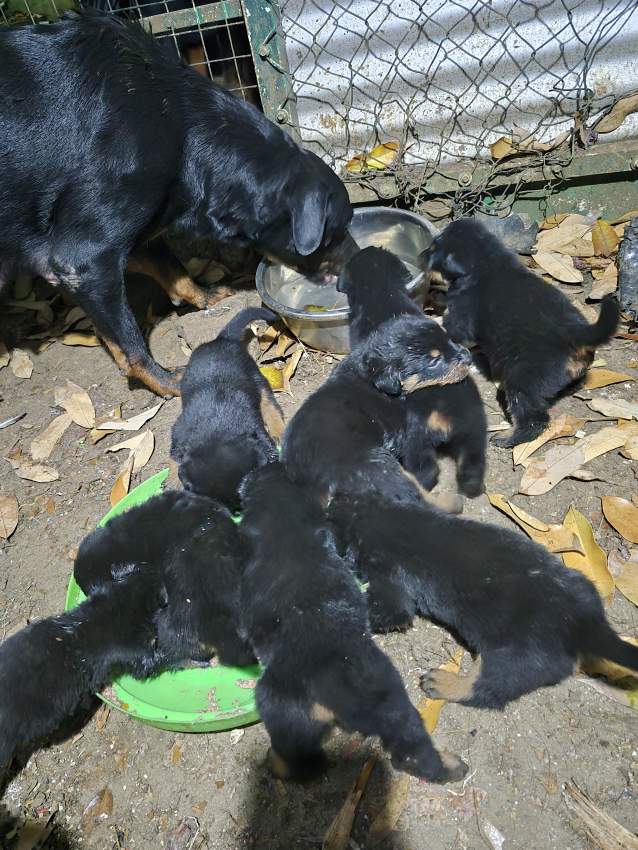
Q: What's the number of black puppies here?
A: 8